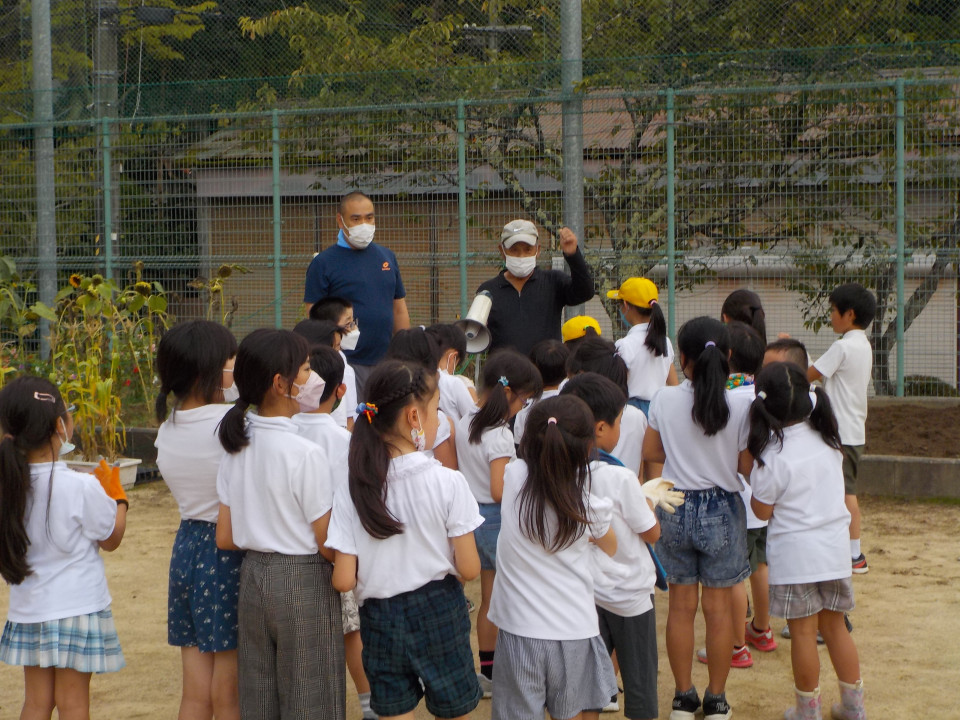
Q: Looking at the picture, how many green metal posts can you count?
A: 5